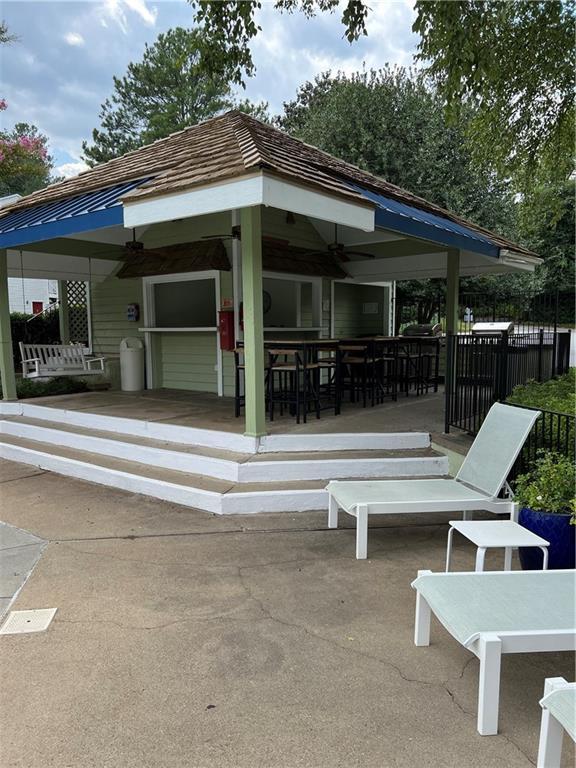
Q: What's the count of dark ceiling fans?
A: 3